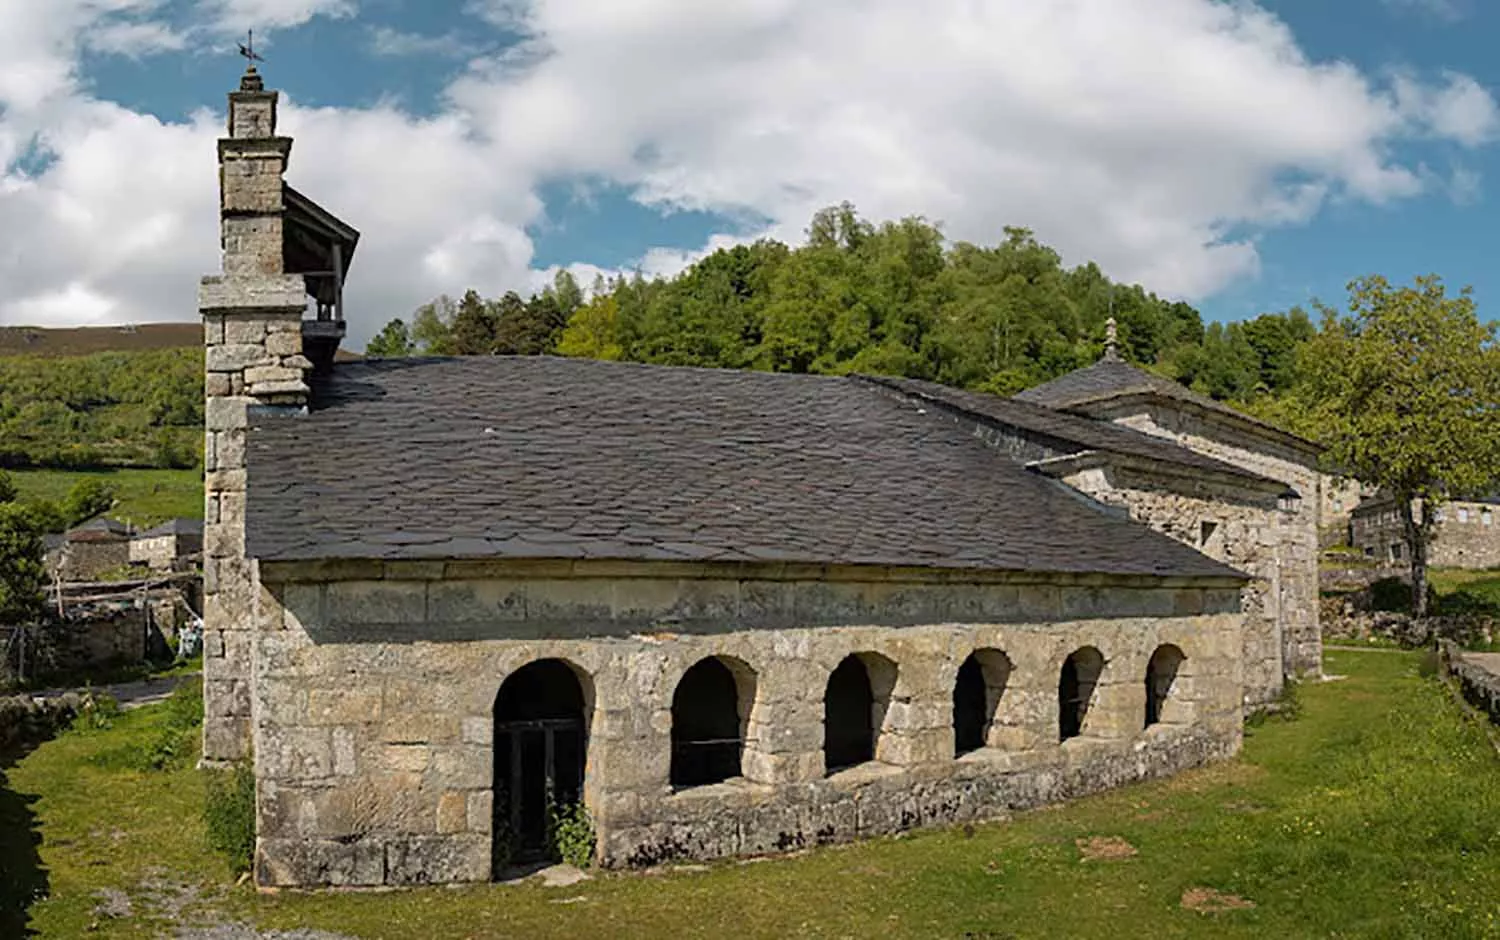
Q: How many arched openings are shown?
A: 6